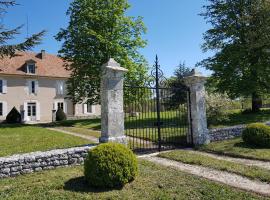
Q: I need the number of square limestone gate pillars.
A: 2